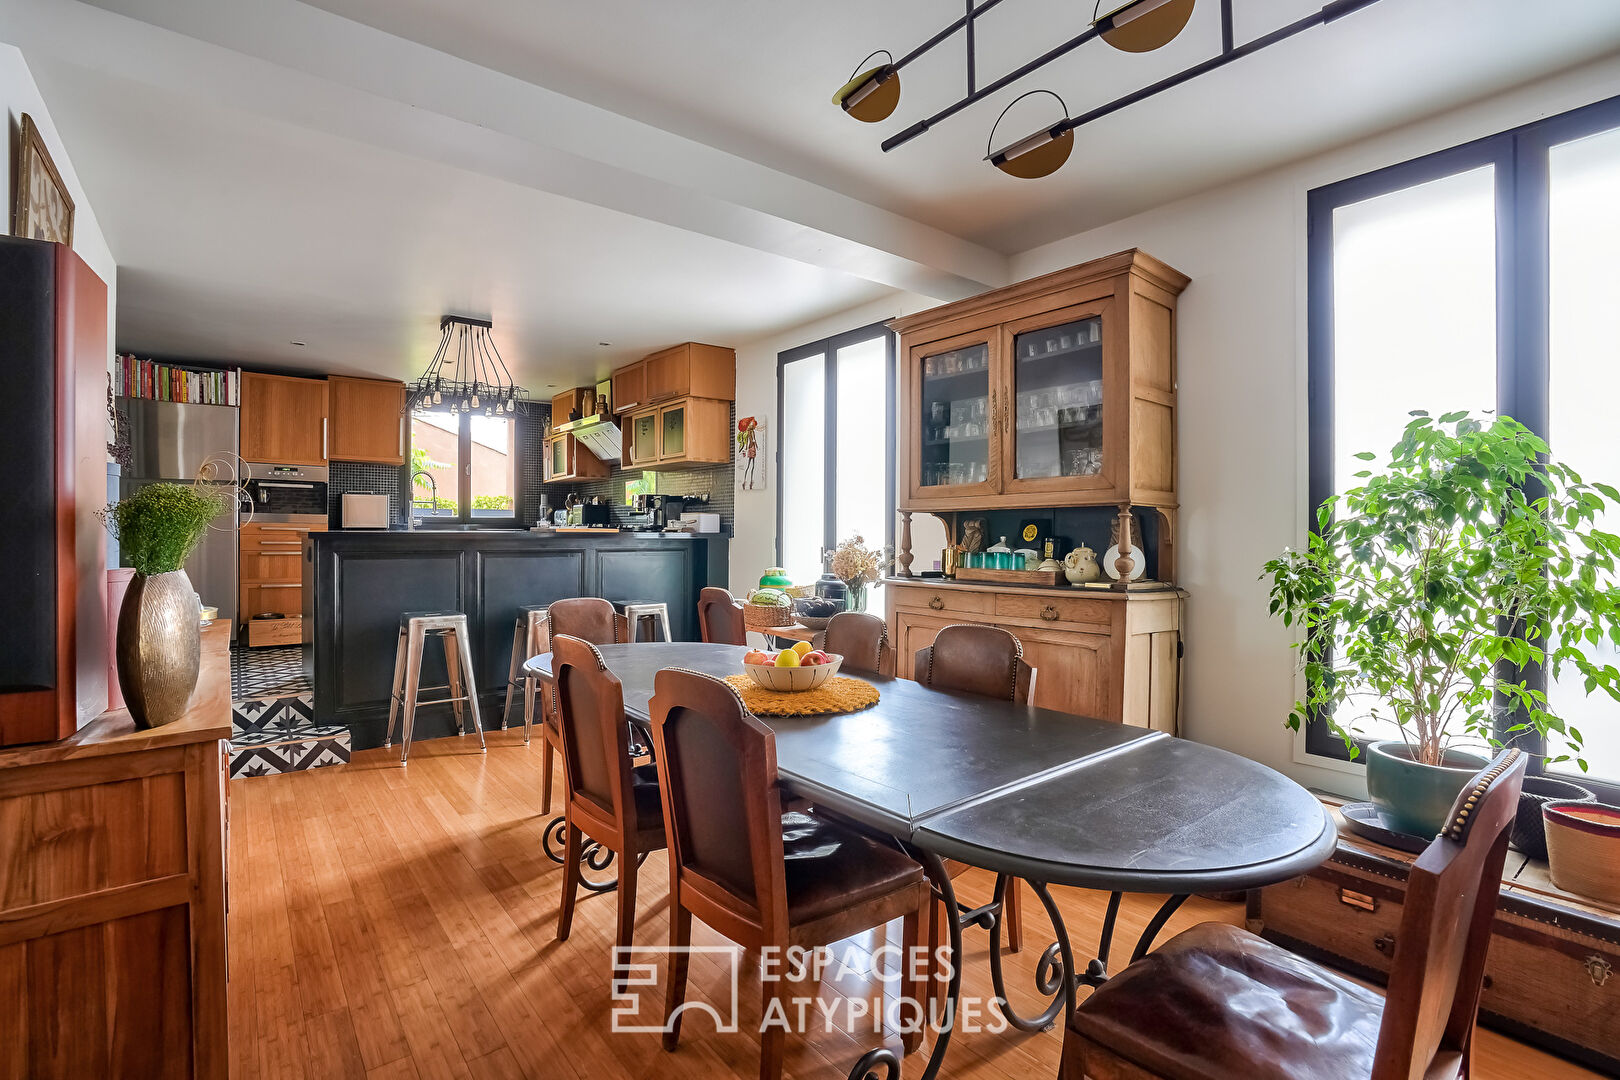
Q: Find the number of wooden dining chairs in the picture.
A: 7